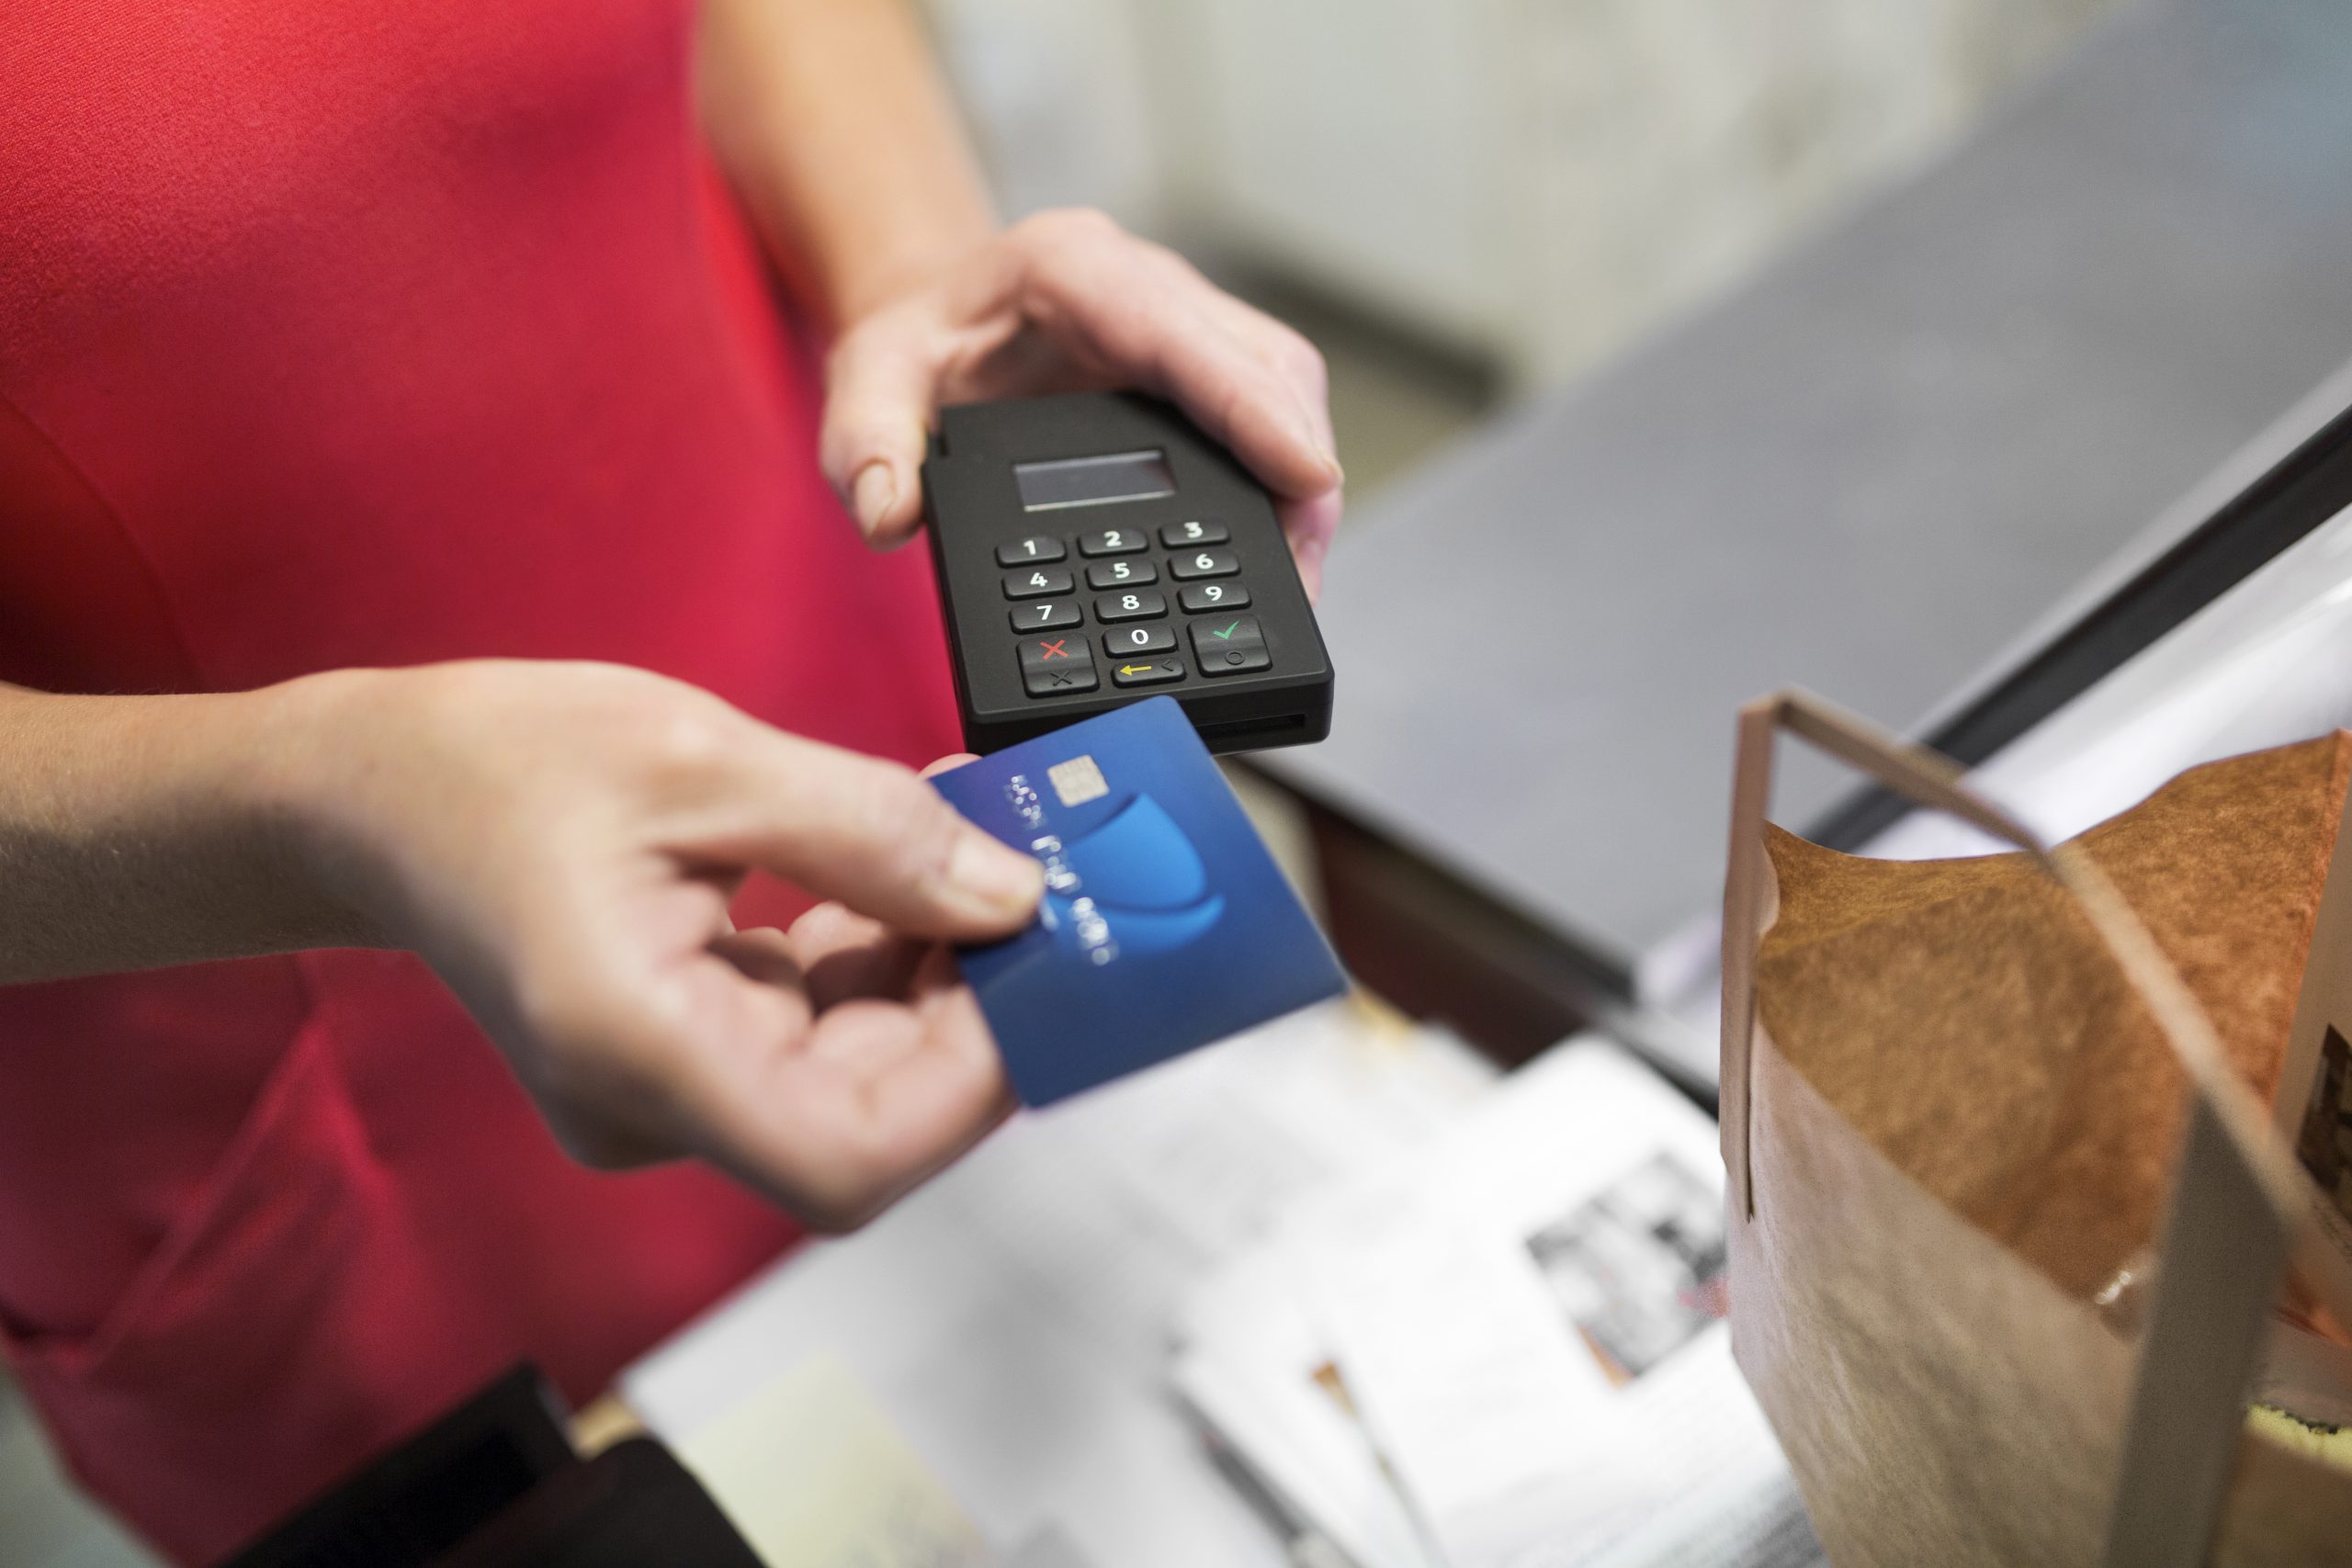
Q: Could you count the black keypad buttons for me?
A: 13